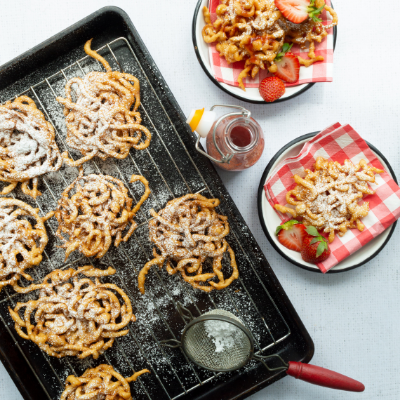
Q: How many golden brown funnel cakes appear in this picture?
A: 9